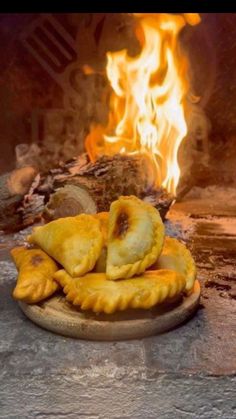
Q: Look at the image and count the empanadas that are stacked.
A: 6